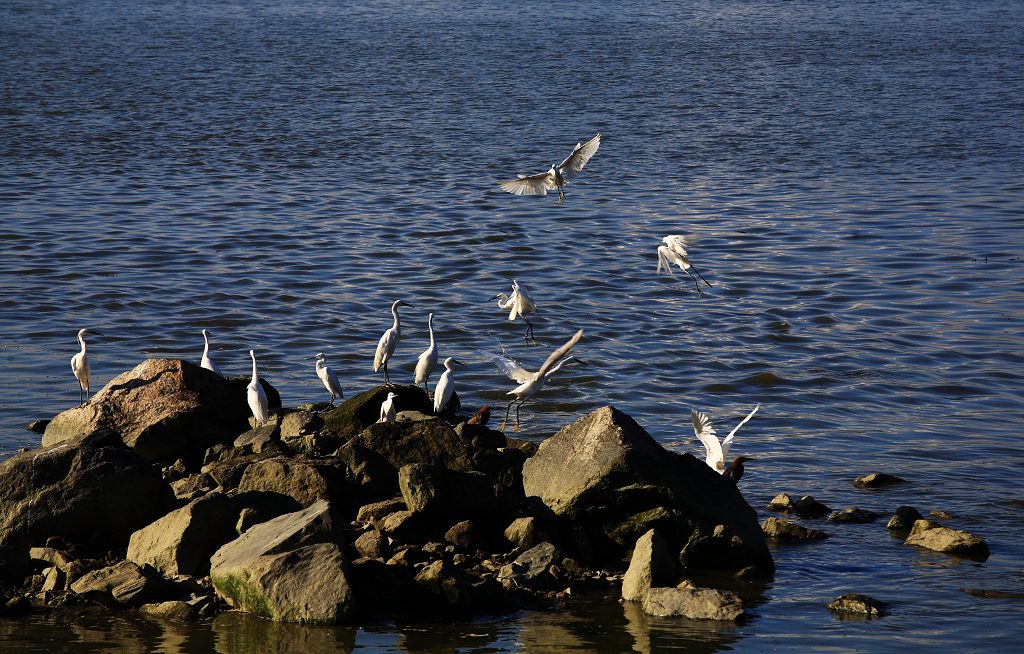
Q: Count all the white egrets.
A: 13